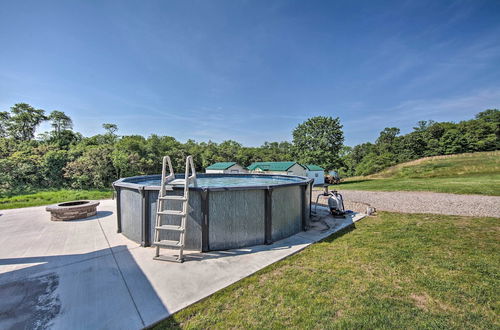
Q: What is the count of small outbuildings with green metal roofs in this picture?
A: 3